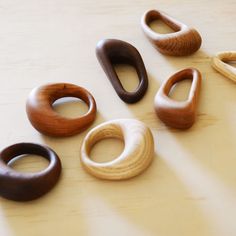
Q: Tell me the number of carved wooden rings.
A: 7